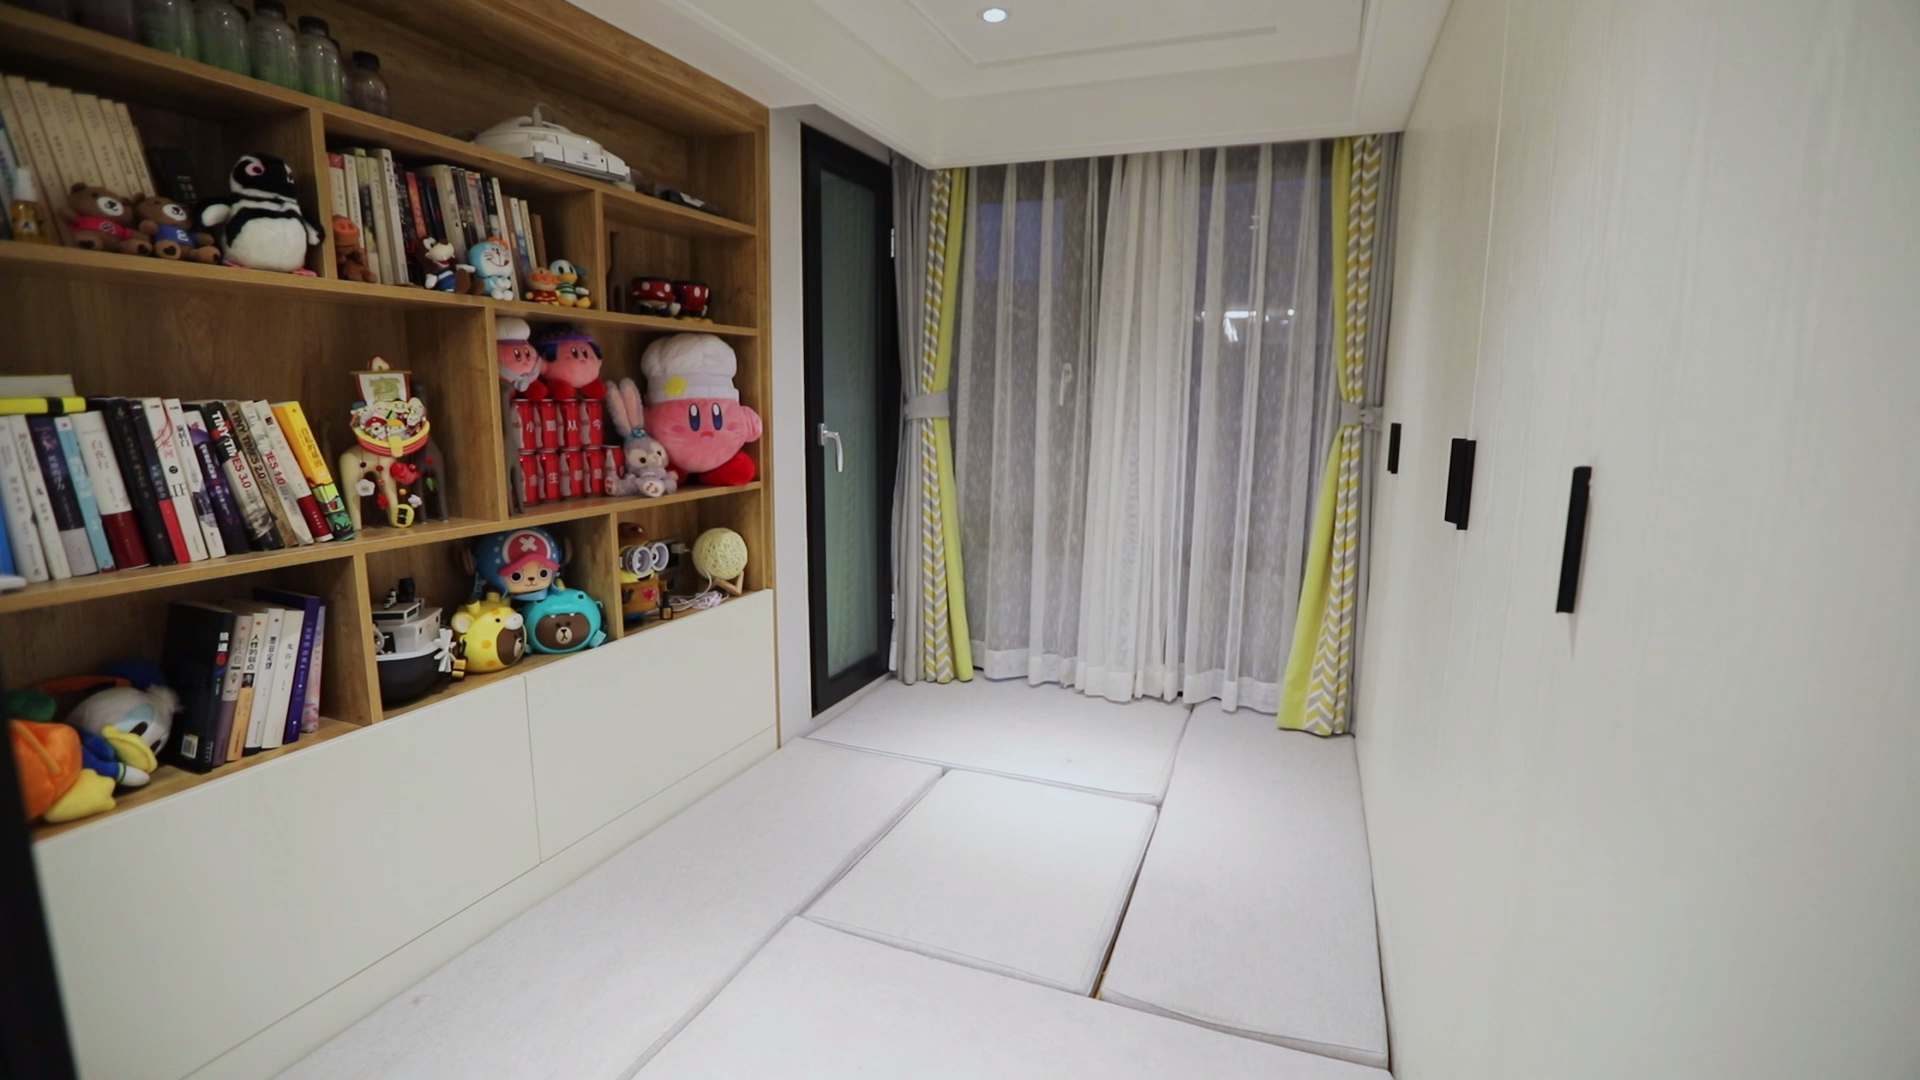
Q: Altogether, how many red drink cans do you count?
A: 9